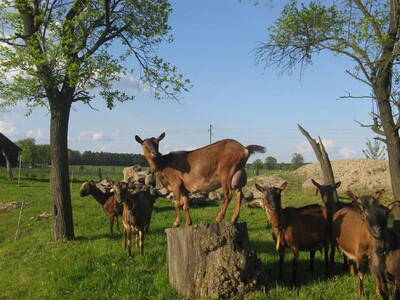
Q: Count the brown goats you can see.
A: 7